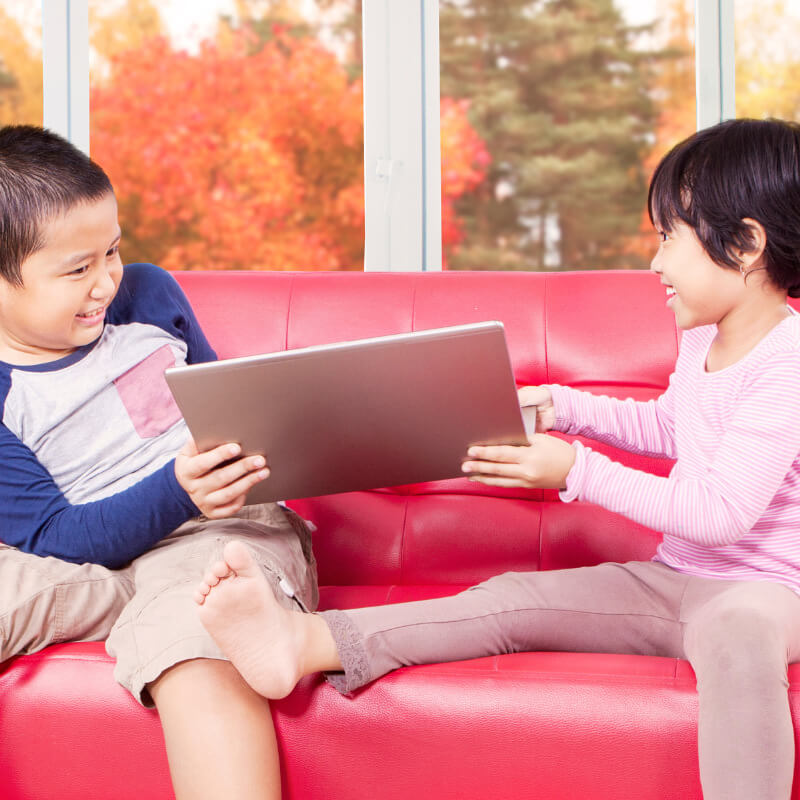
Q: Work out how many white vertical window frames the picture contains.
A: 3